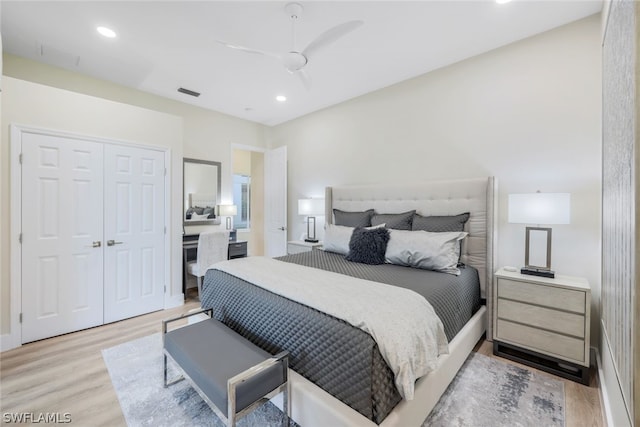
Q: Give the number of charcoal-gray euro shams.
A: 3